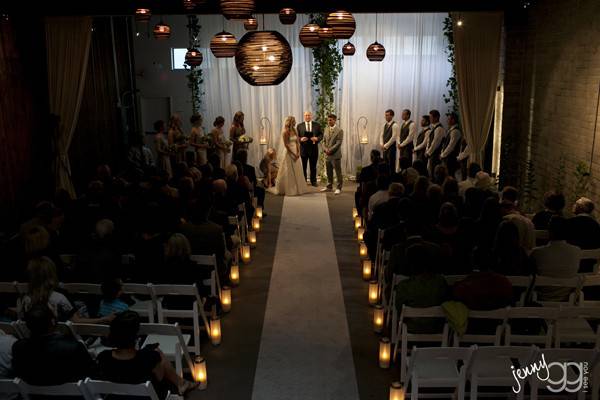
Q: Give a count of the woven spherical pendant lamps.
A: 14